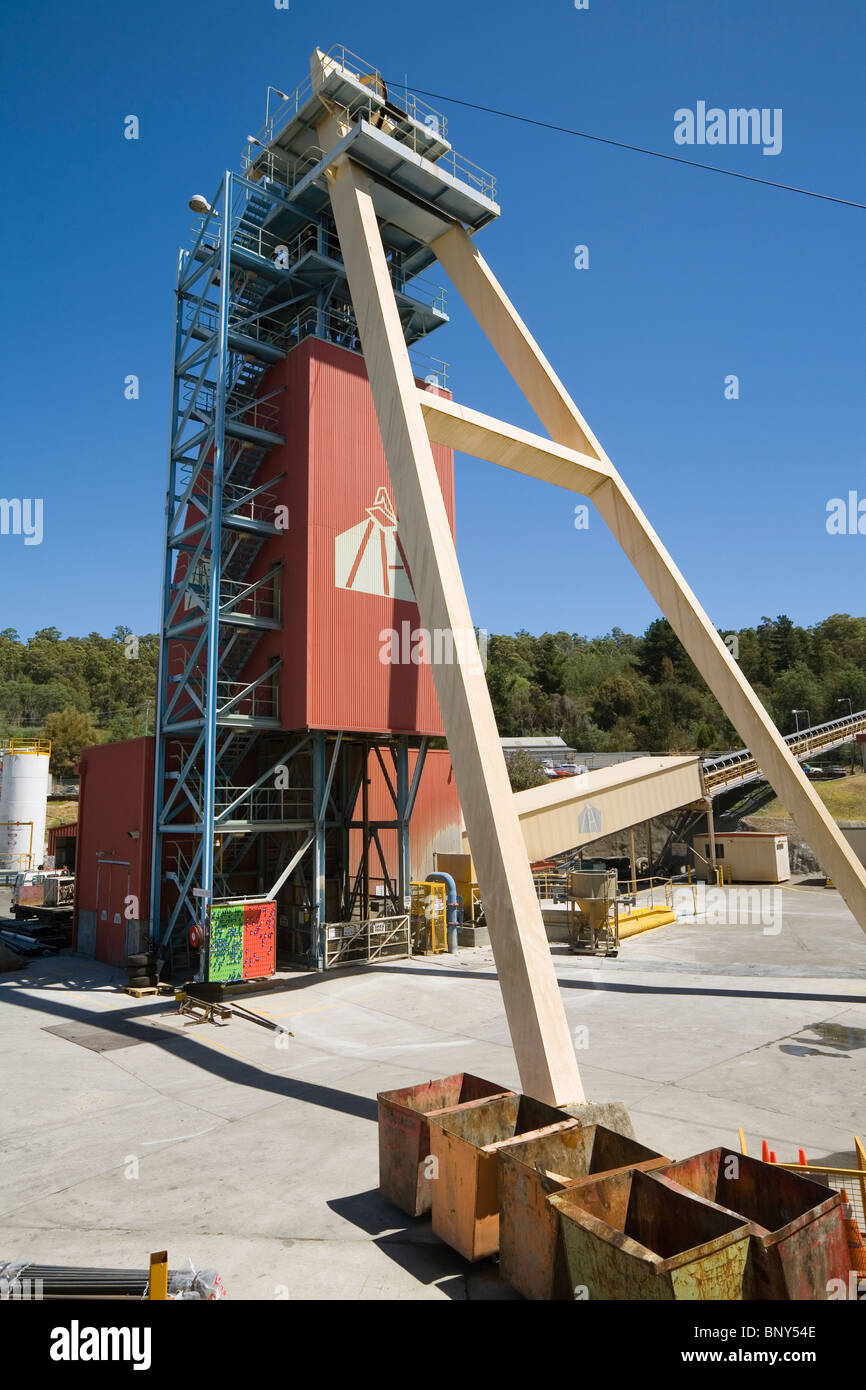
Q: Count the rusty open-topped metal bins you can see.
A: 5